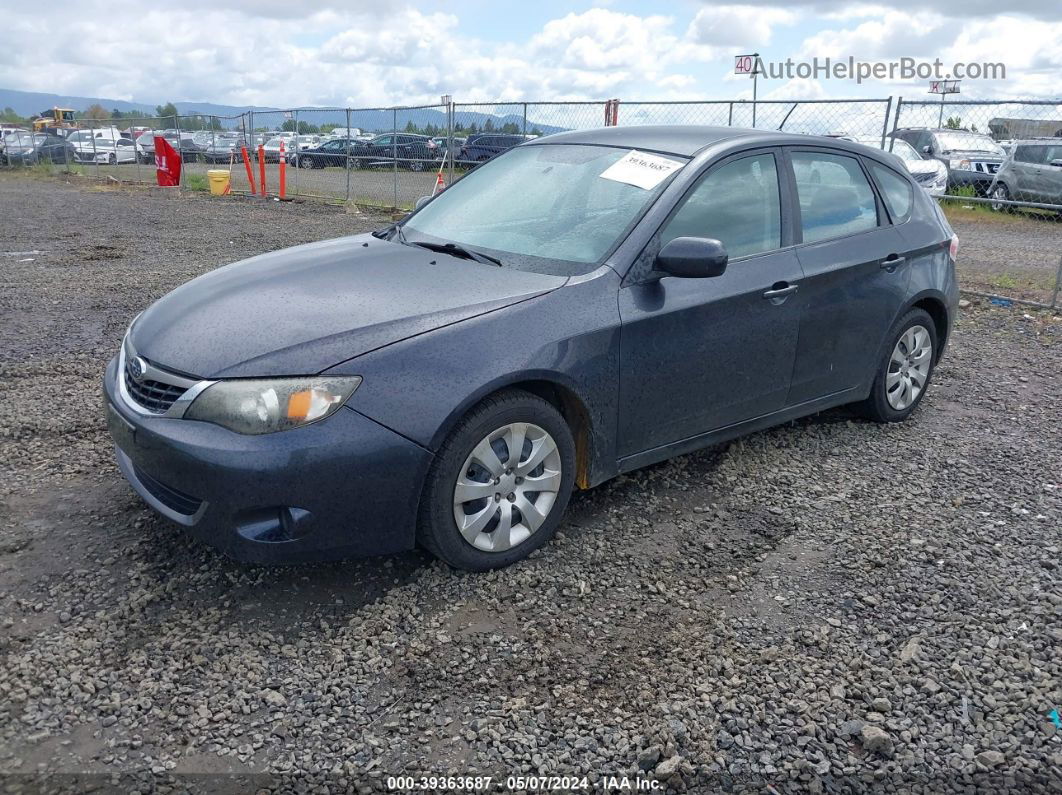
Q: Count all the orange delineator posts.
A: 3